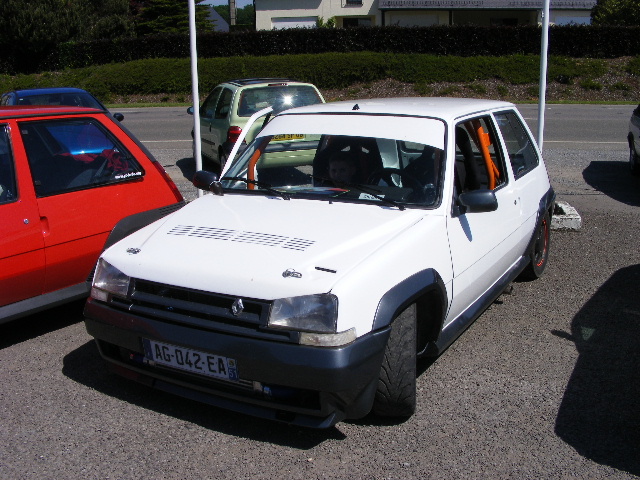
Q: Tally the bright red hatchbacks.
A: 1